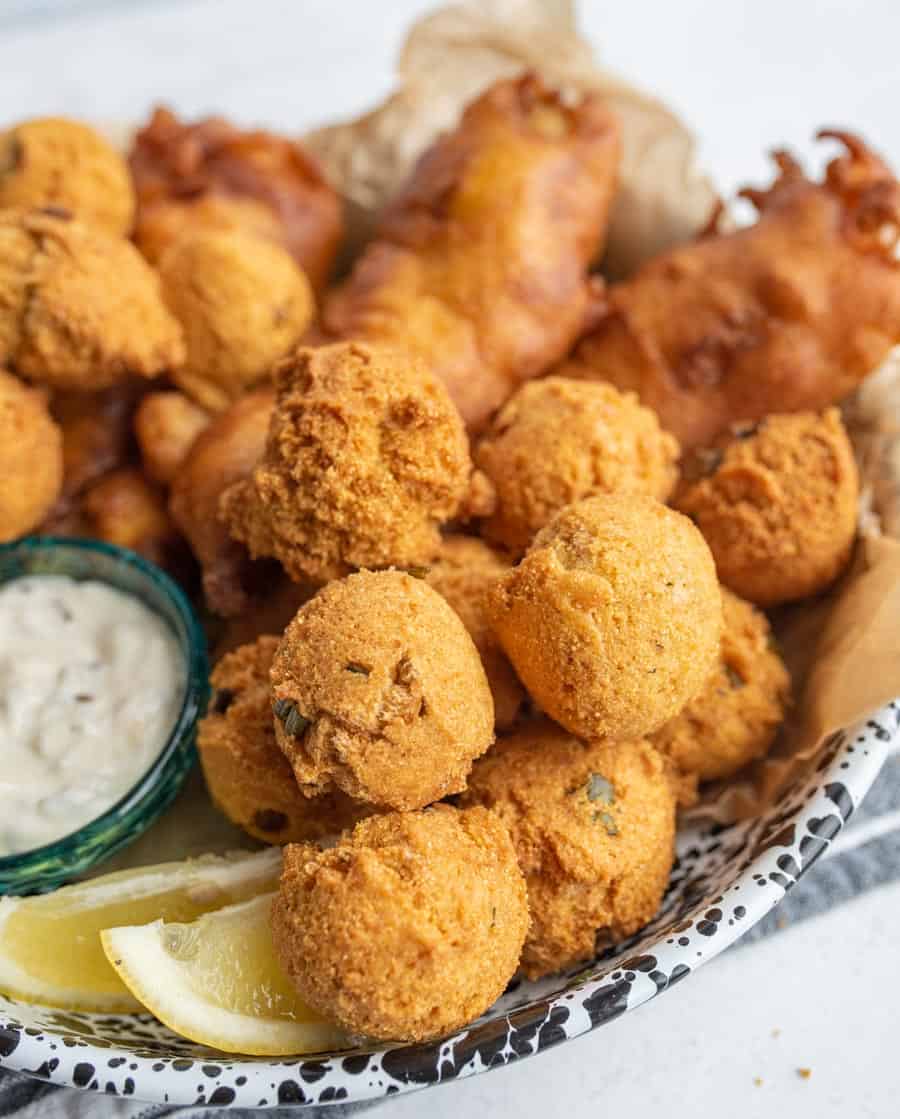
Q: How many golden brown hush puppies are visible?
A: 14